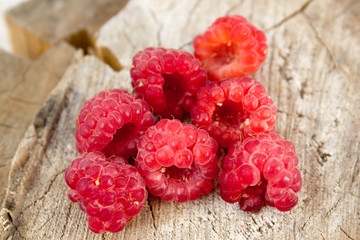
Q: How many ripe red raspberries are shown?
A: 7